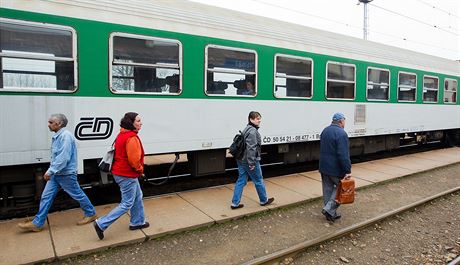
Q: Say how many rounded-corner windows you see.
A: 9